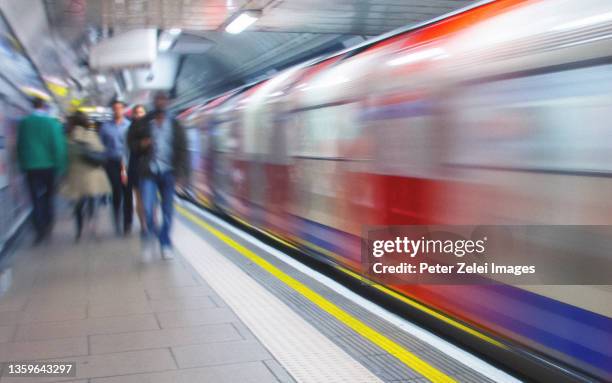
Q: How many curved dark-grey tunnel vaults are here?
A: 1